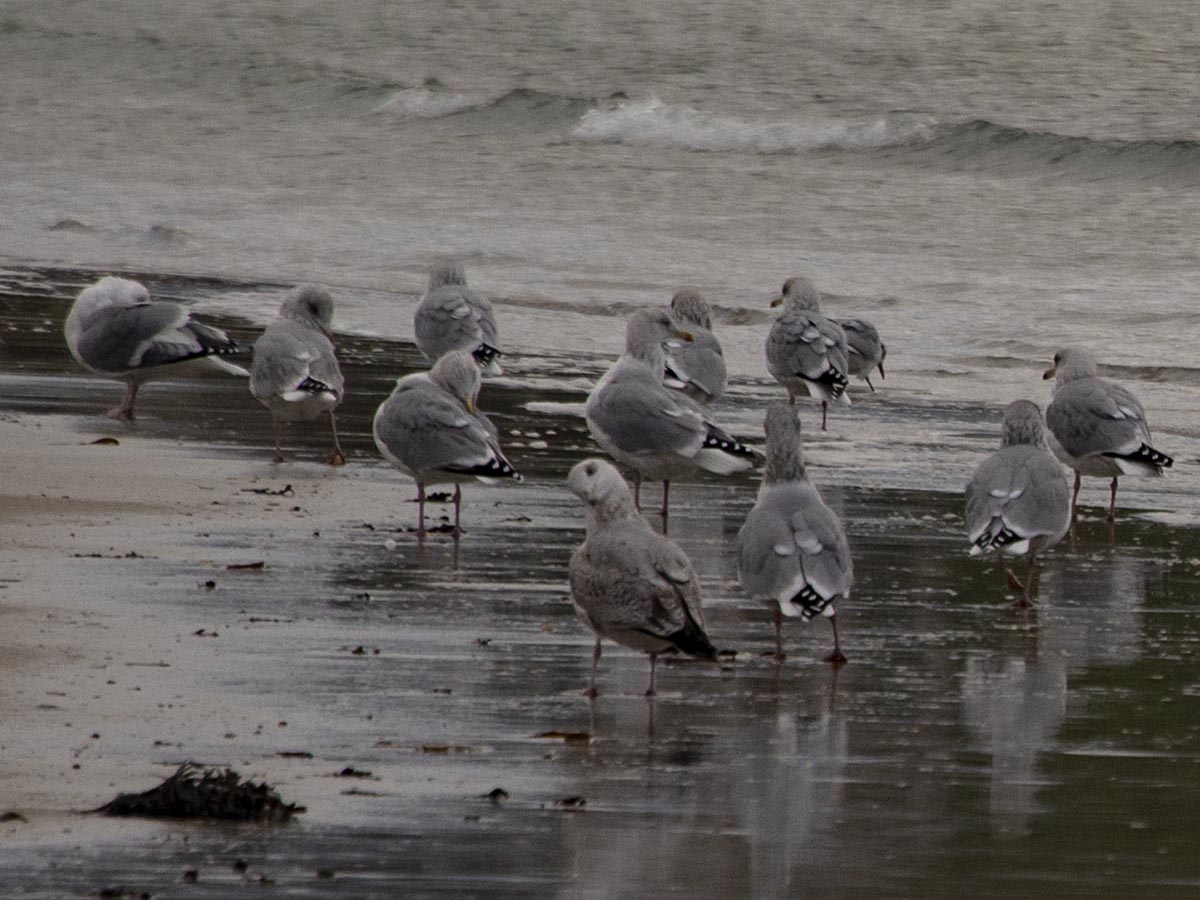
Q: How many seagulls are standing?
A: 12